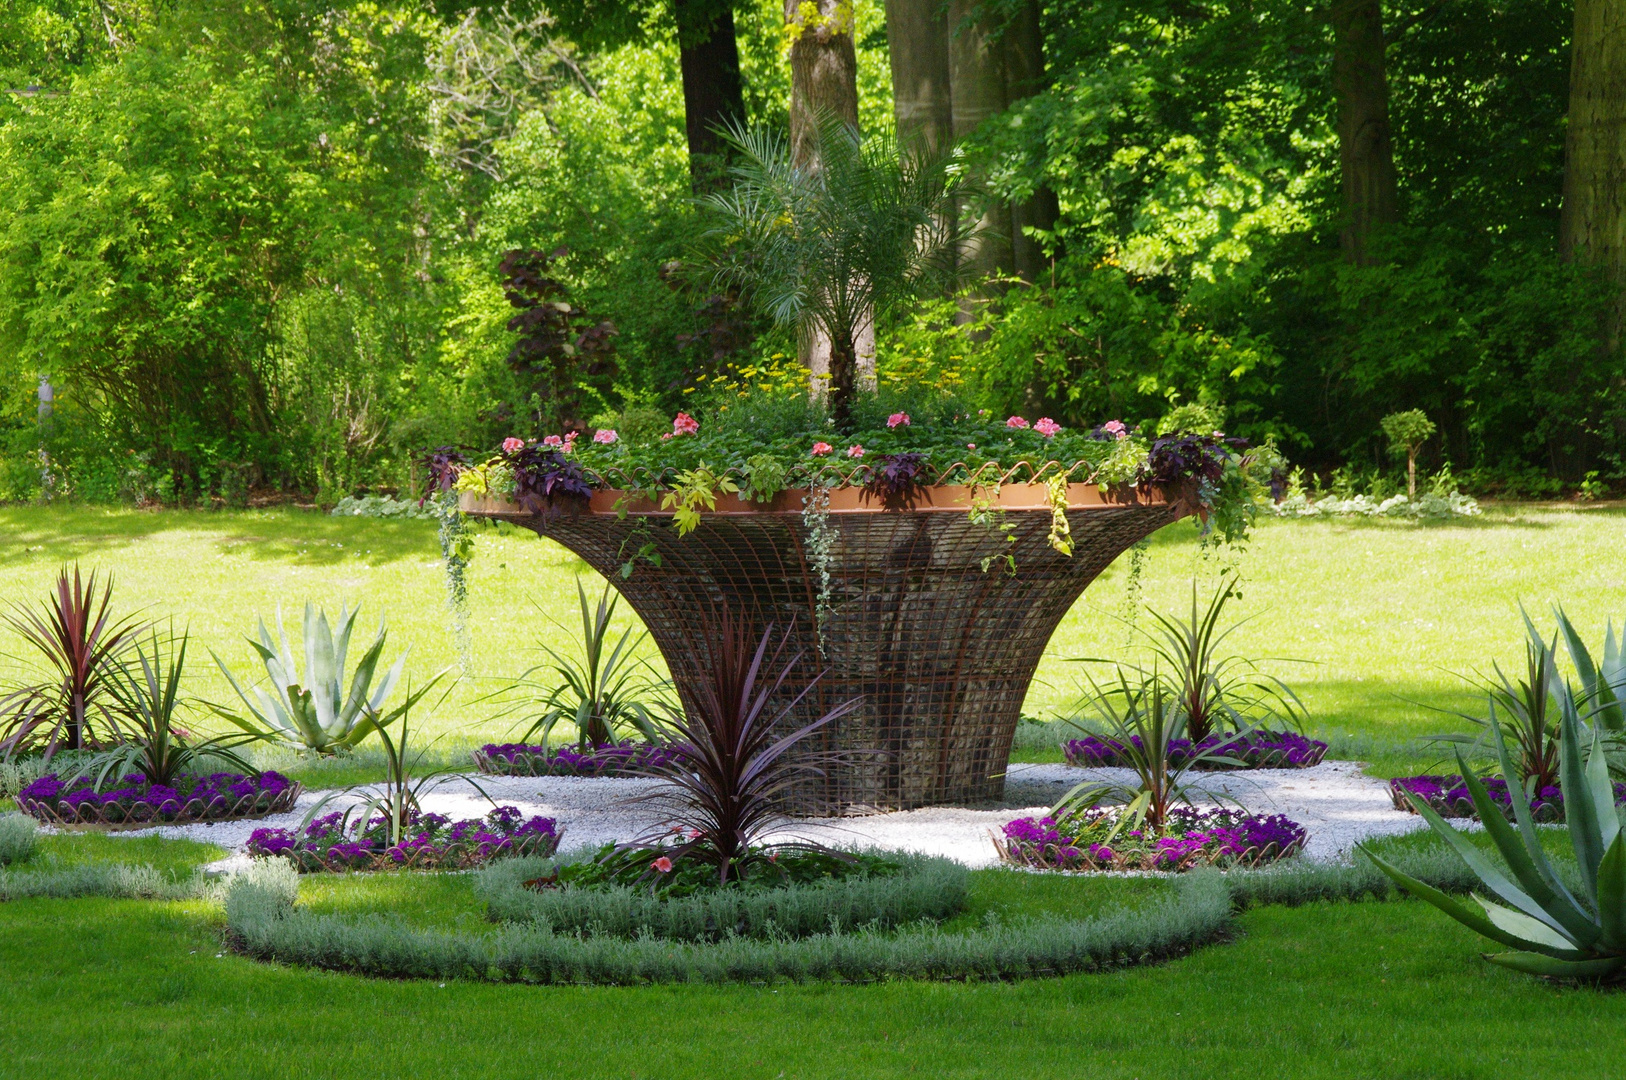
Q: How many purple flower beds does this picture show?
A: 6